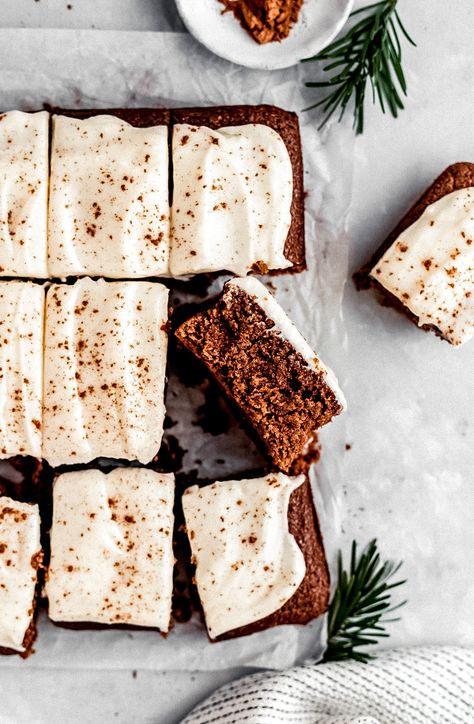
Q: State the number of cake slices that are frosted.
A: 10